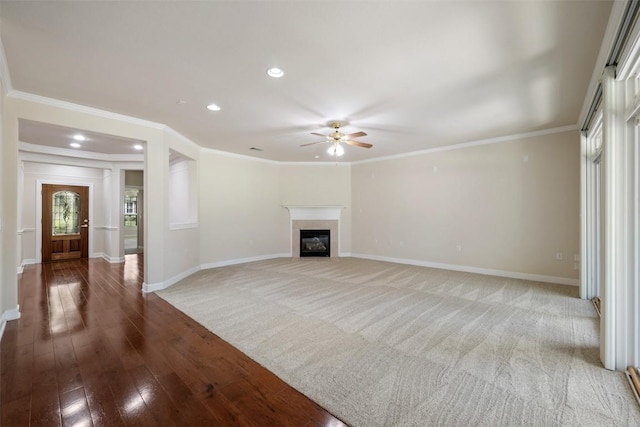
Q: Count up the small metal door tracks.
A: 2